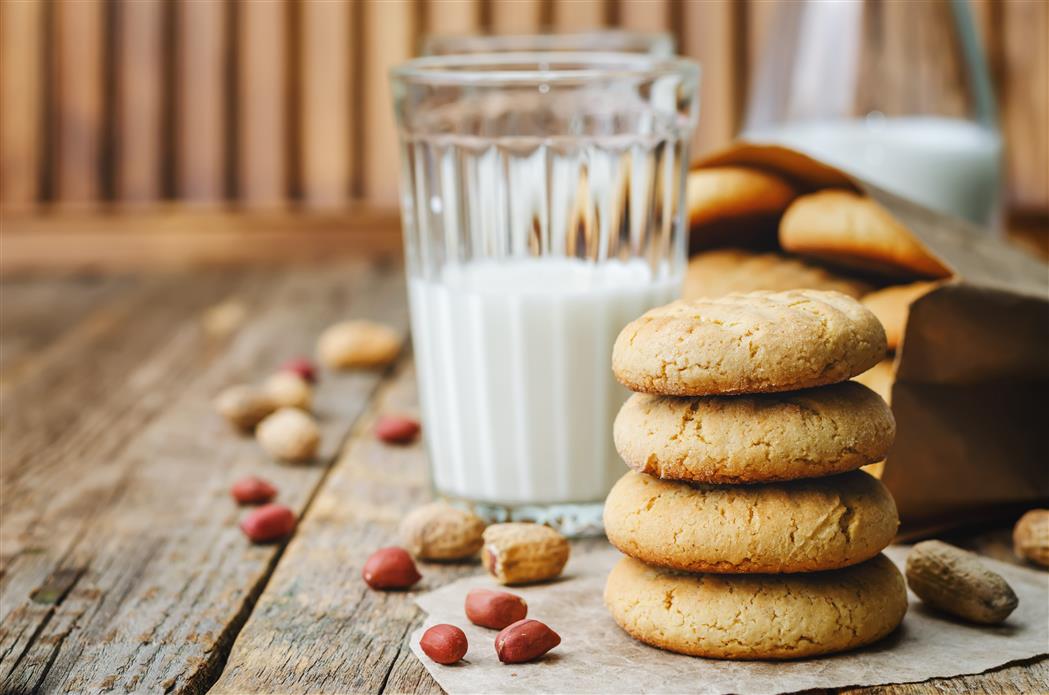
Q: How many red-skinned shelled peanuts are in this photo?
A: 8